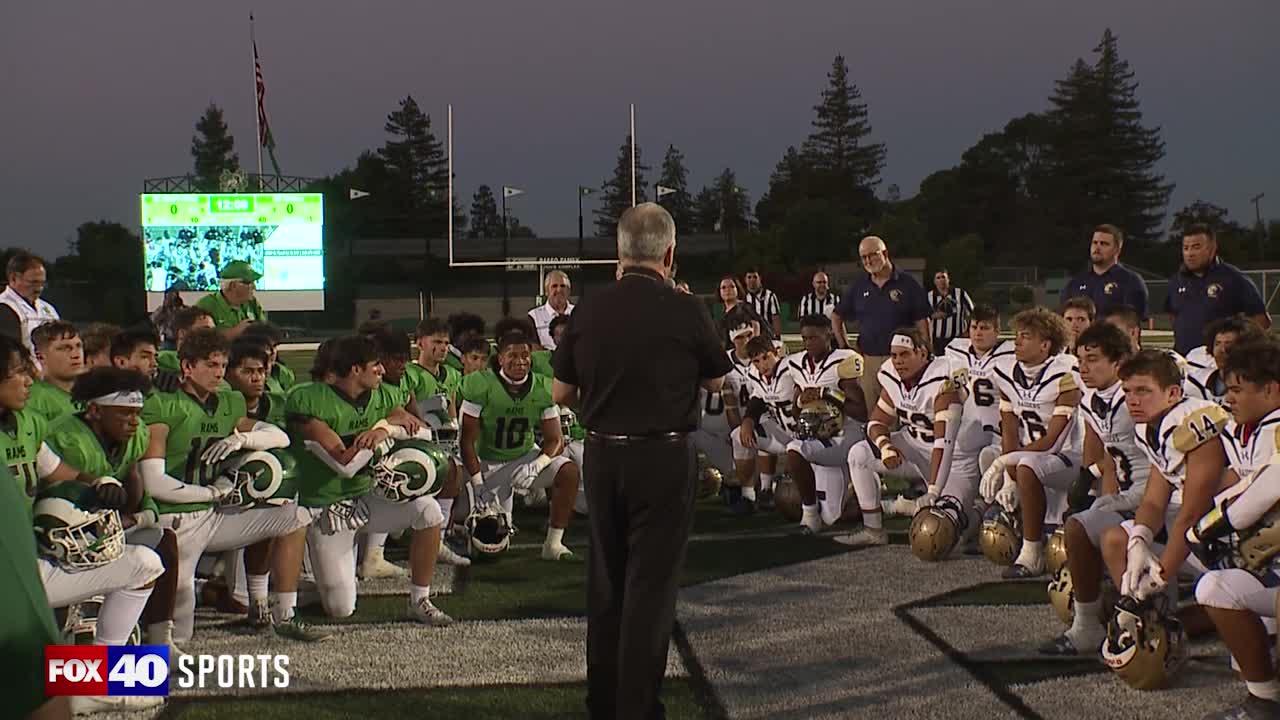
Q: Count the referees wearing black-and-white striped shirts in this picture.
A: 3